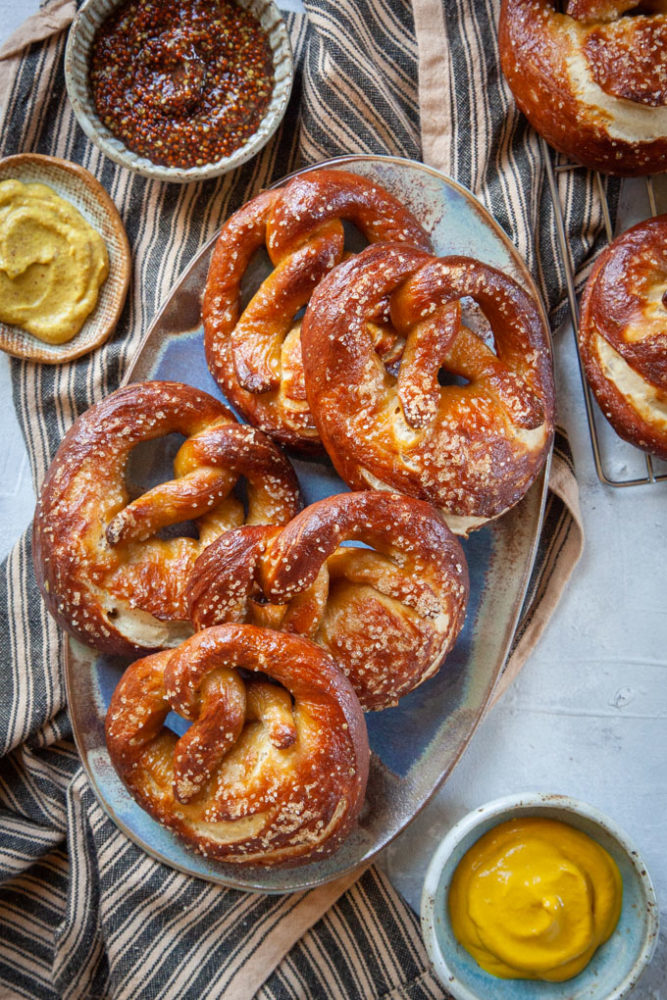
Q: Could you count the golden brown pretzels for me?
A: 7